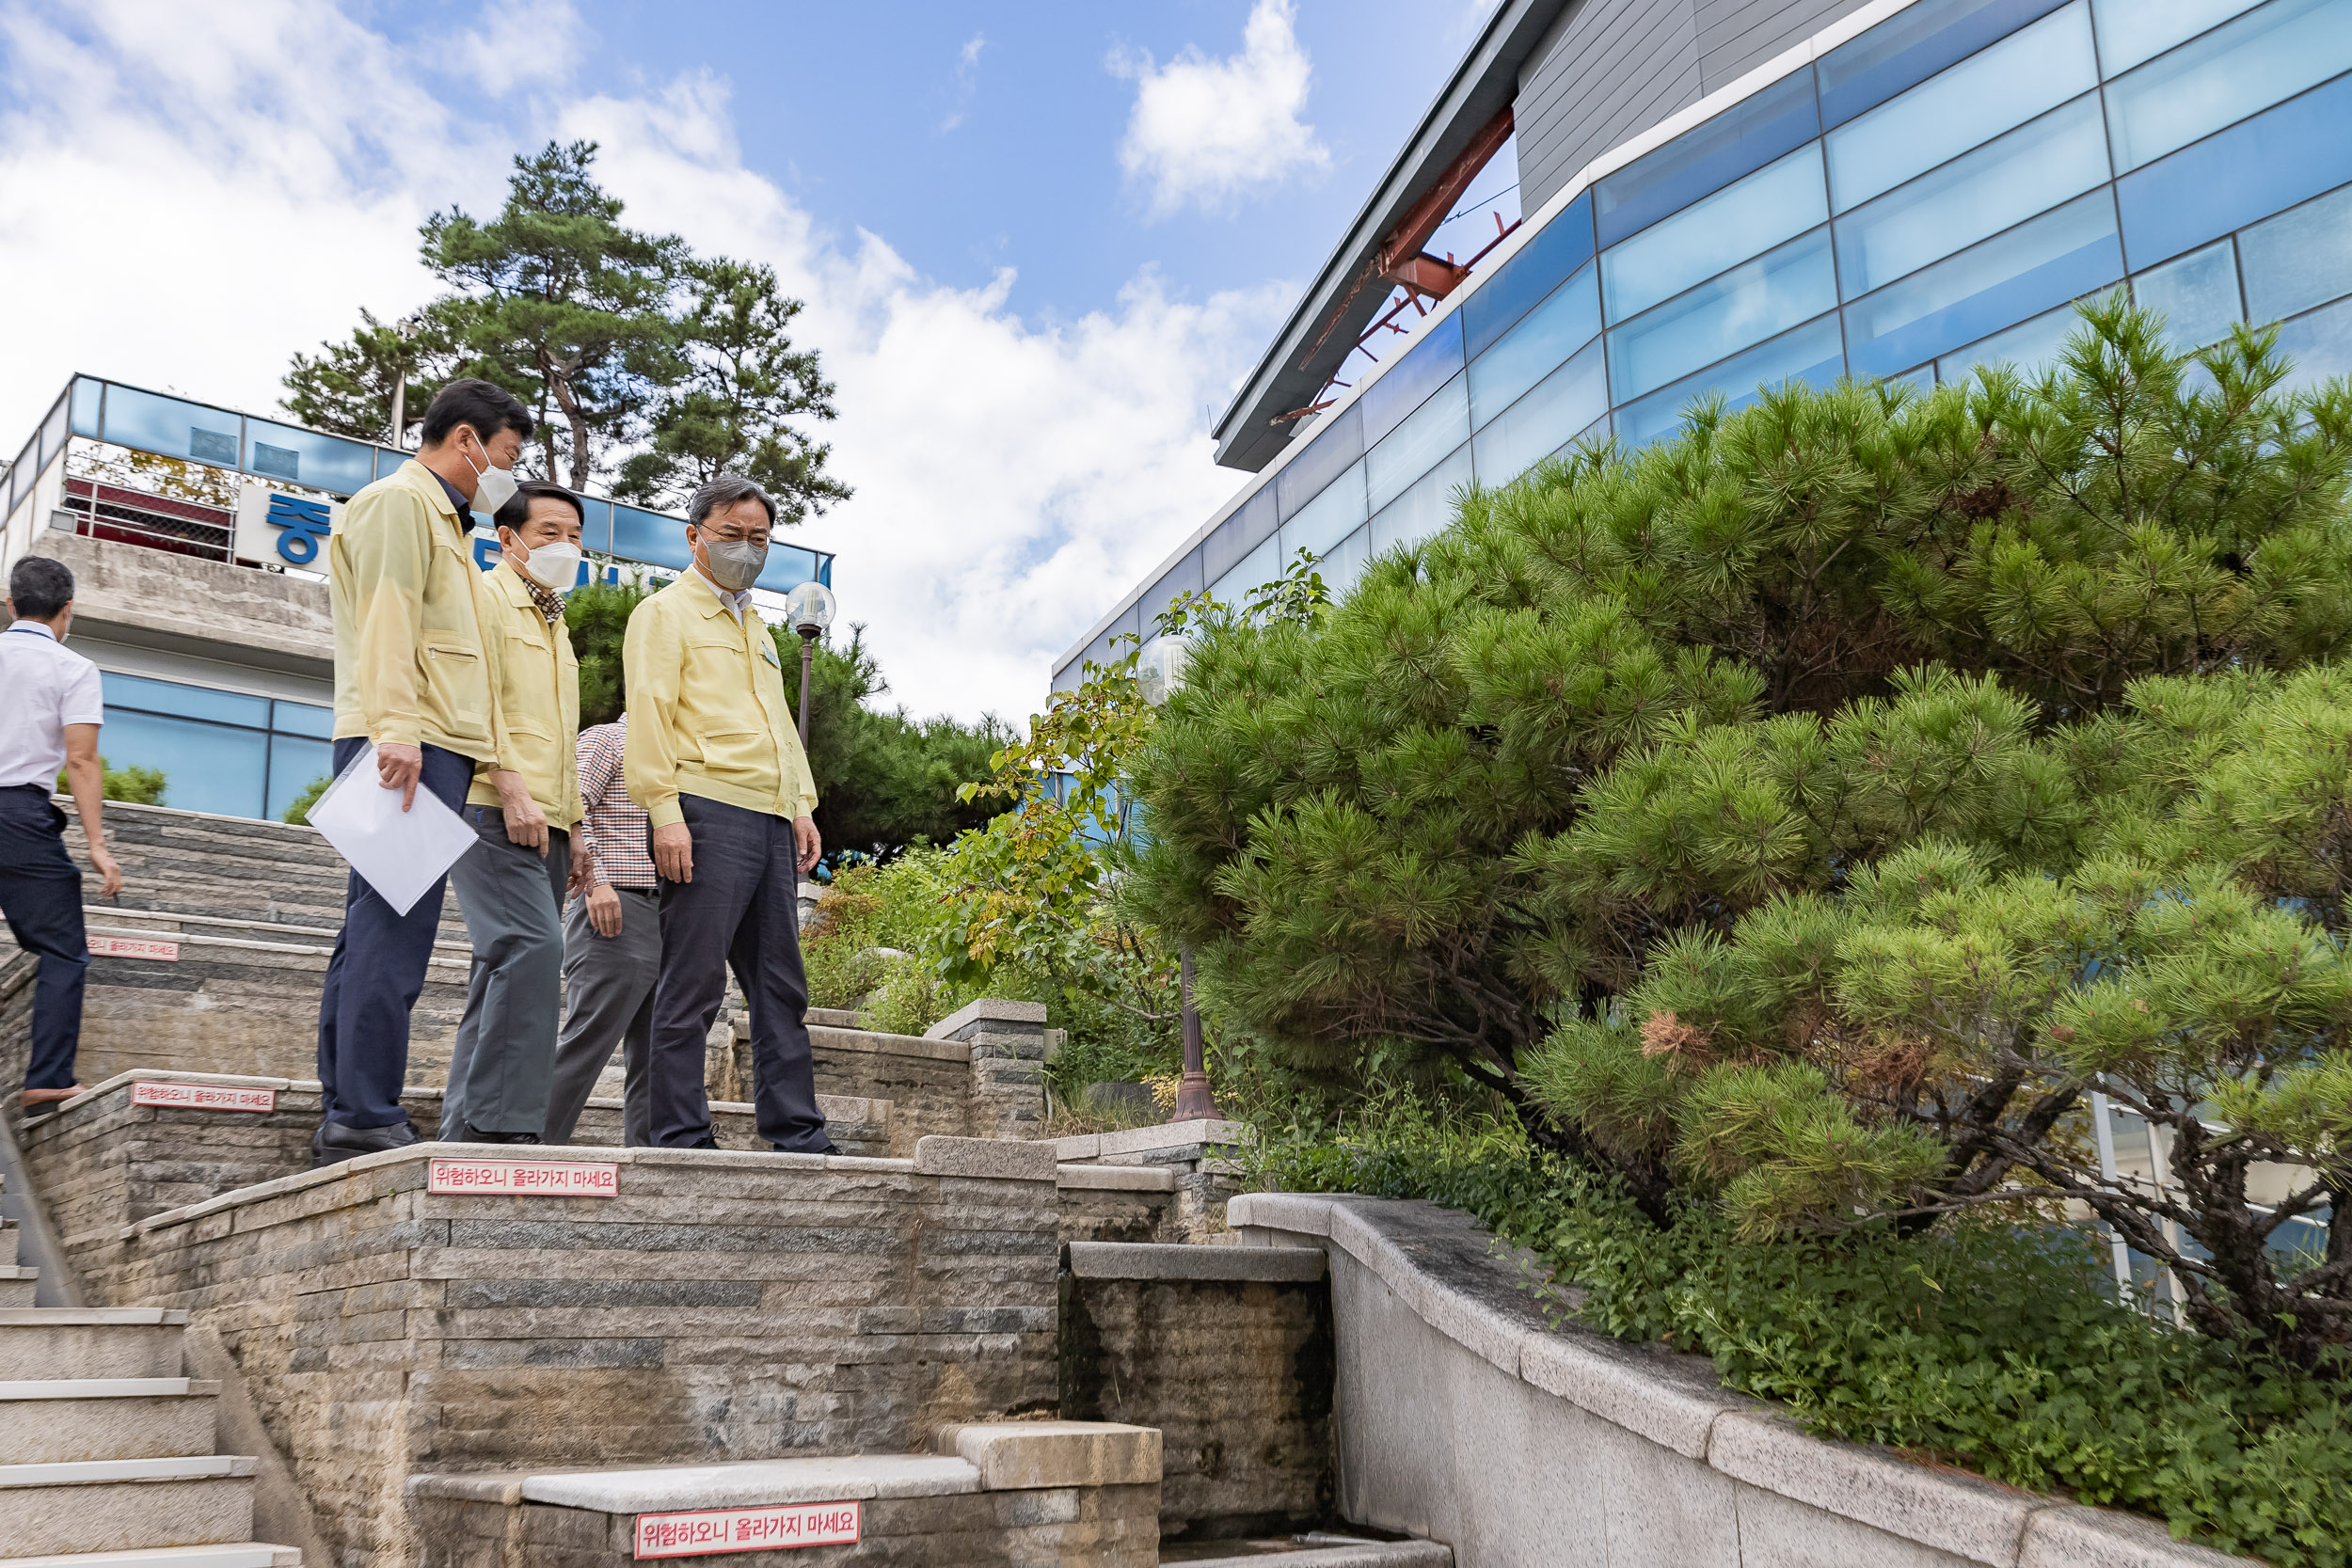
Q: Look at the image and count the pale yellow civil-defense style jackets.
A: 3